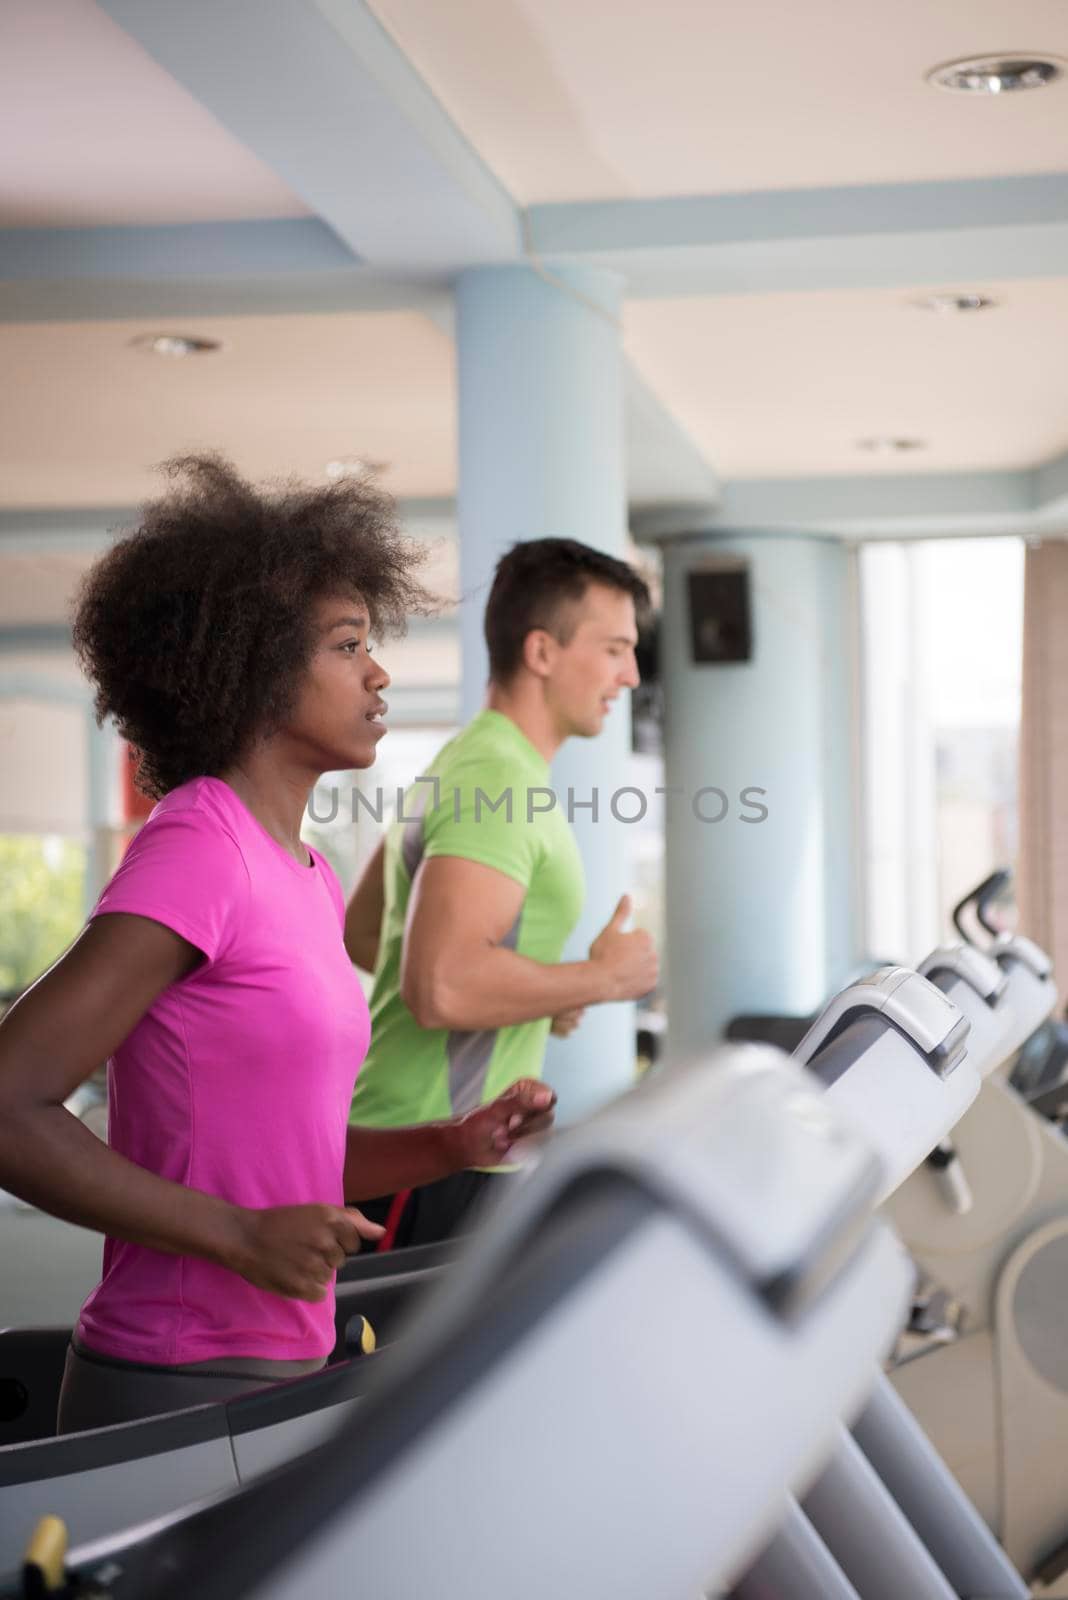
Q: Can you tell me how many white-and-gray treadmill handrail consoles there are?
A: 4